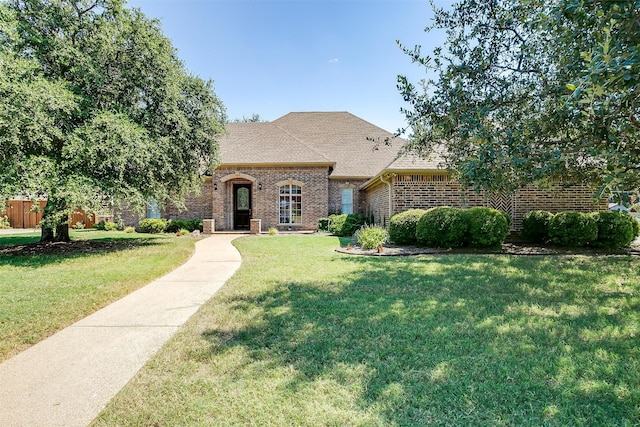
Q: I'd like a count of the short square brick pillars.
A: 2